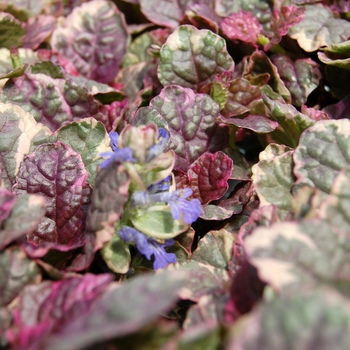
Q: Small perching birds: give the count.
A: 0